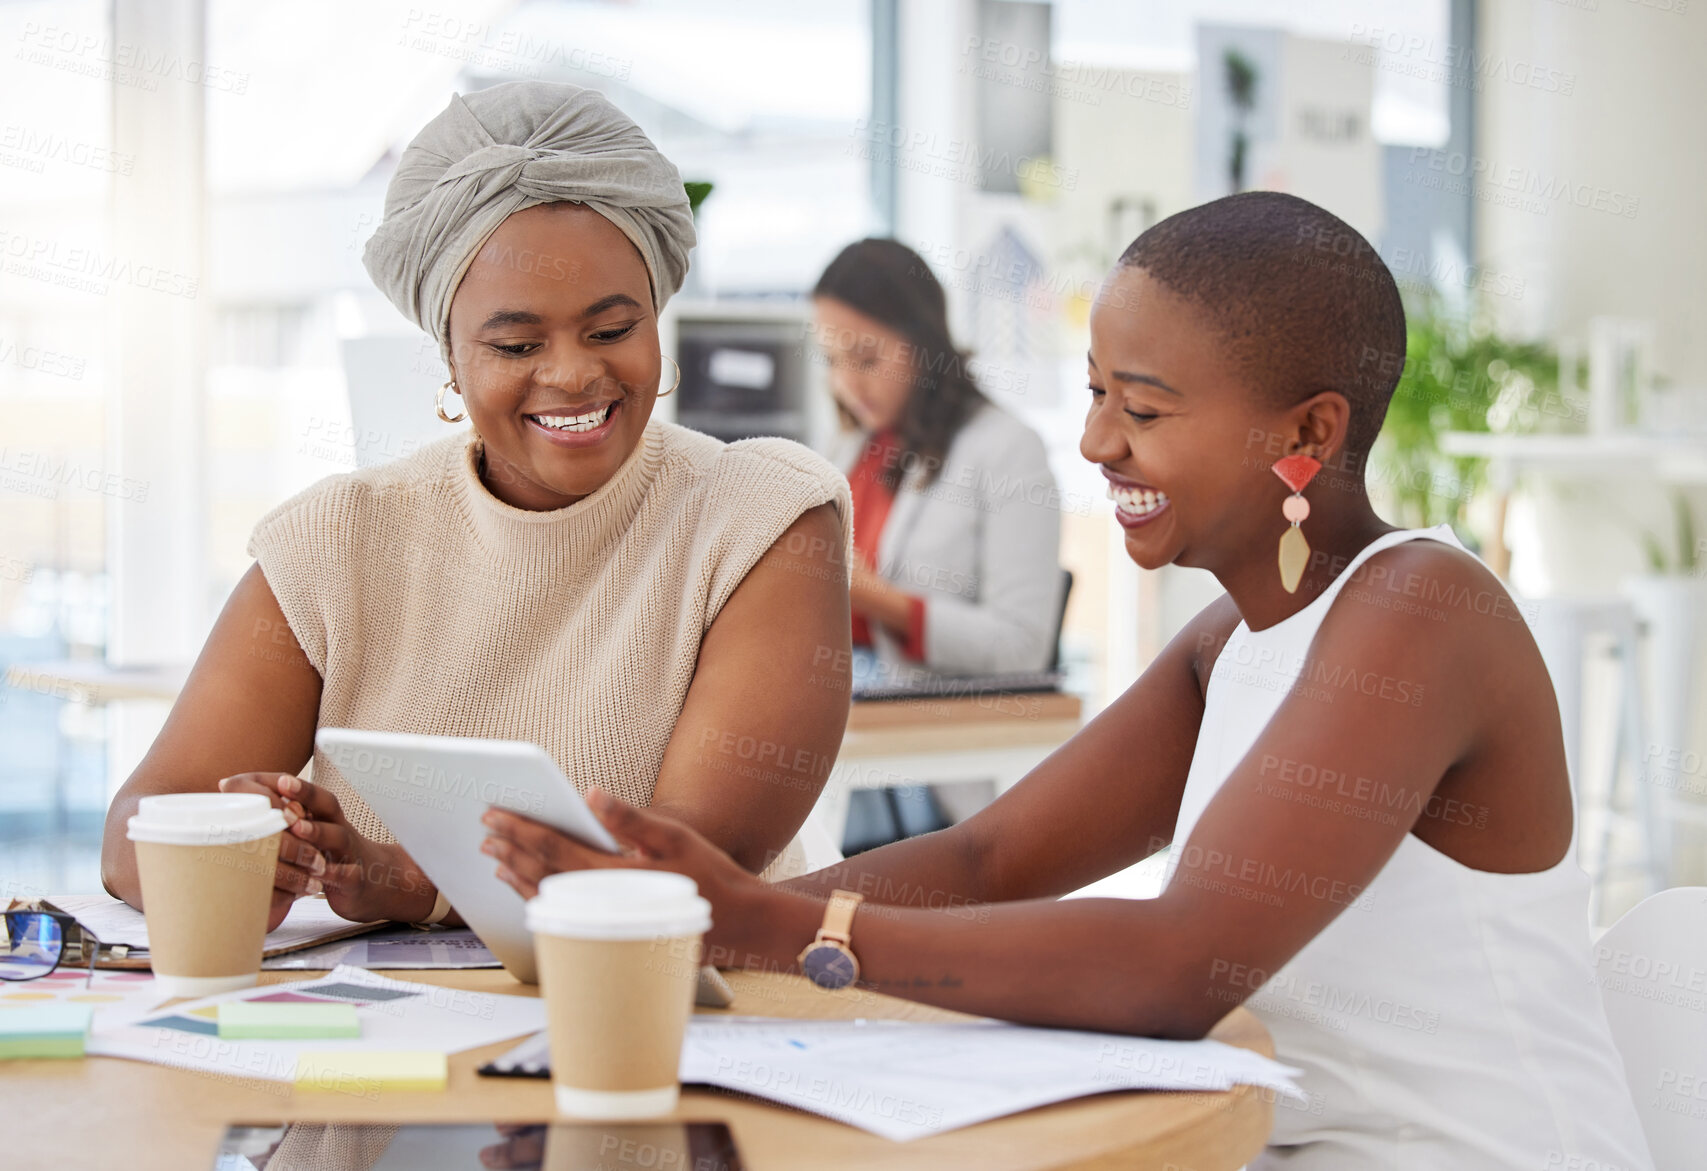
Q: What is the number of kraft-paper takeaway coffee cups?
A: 2